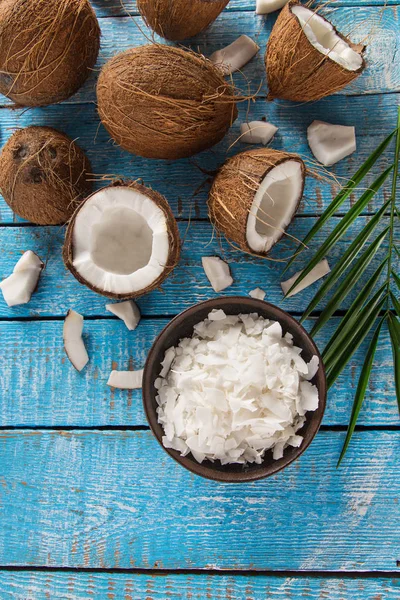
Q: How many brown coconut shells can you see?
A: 7